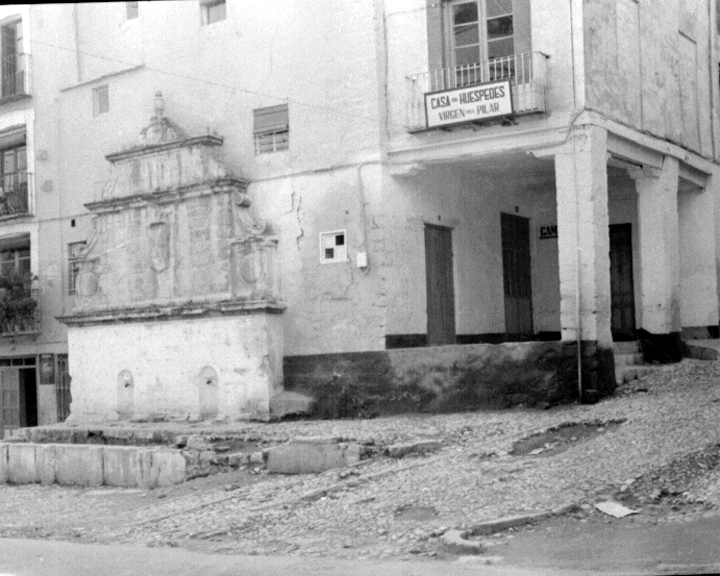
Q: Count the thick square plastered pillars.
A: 2